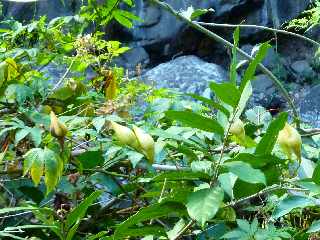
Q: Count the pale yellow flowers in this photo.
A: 5